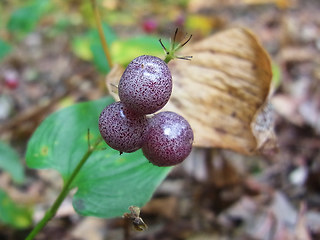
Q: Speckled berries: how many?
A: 3